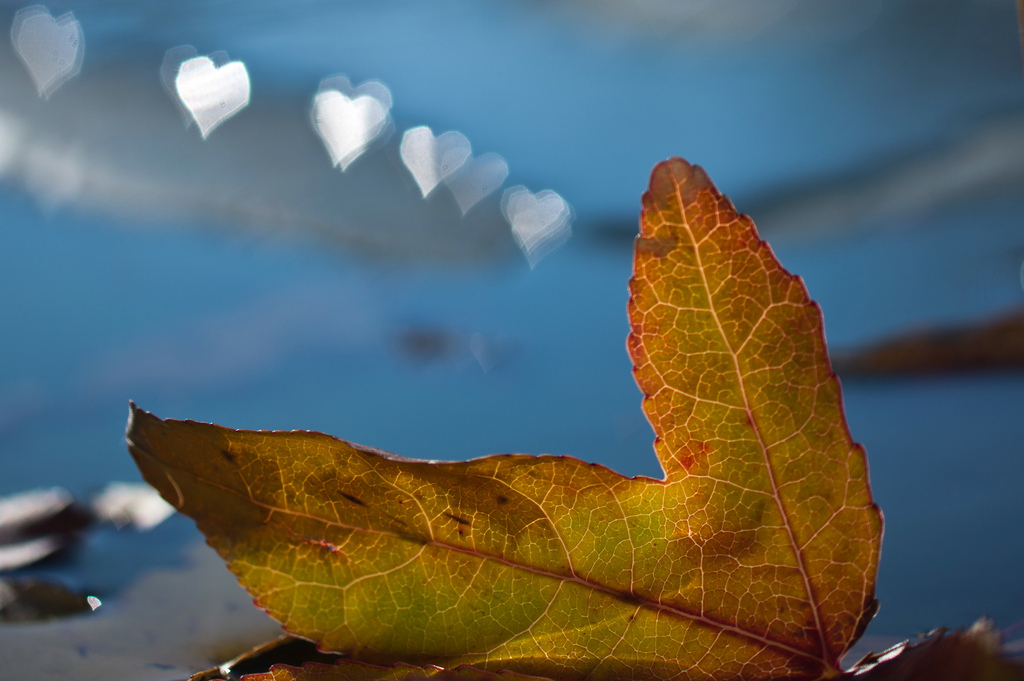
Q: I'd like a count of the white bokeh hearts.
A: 6